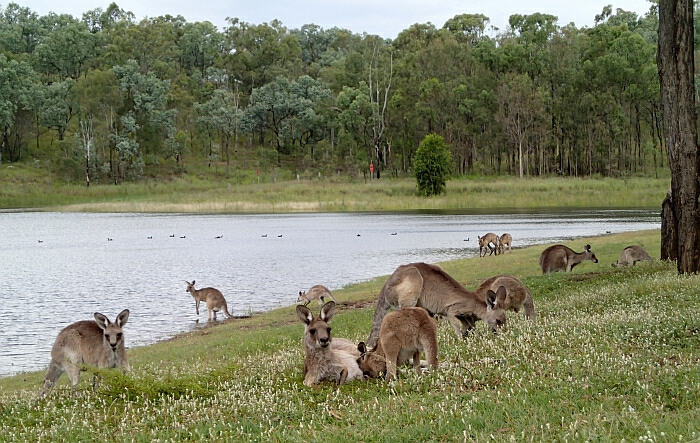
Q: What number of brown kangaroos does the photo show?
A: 11